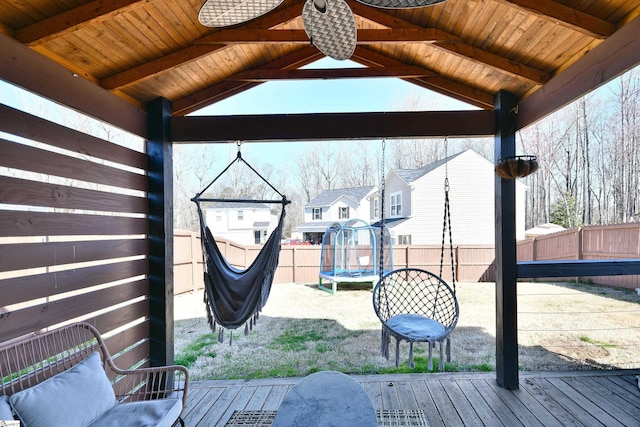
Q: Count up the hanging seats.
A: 2